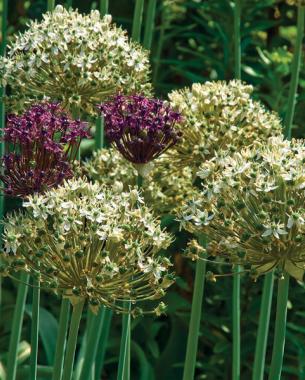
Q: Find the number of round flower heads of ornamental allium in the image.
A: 7